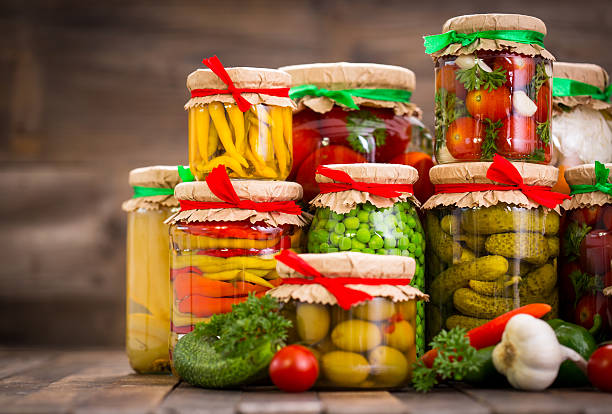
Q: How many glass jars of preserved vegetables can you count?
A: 10